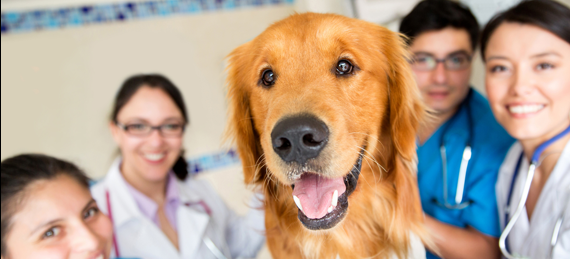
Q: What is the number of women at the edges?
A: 2